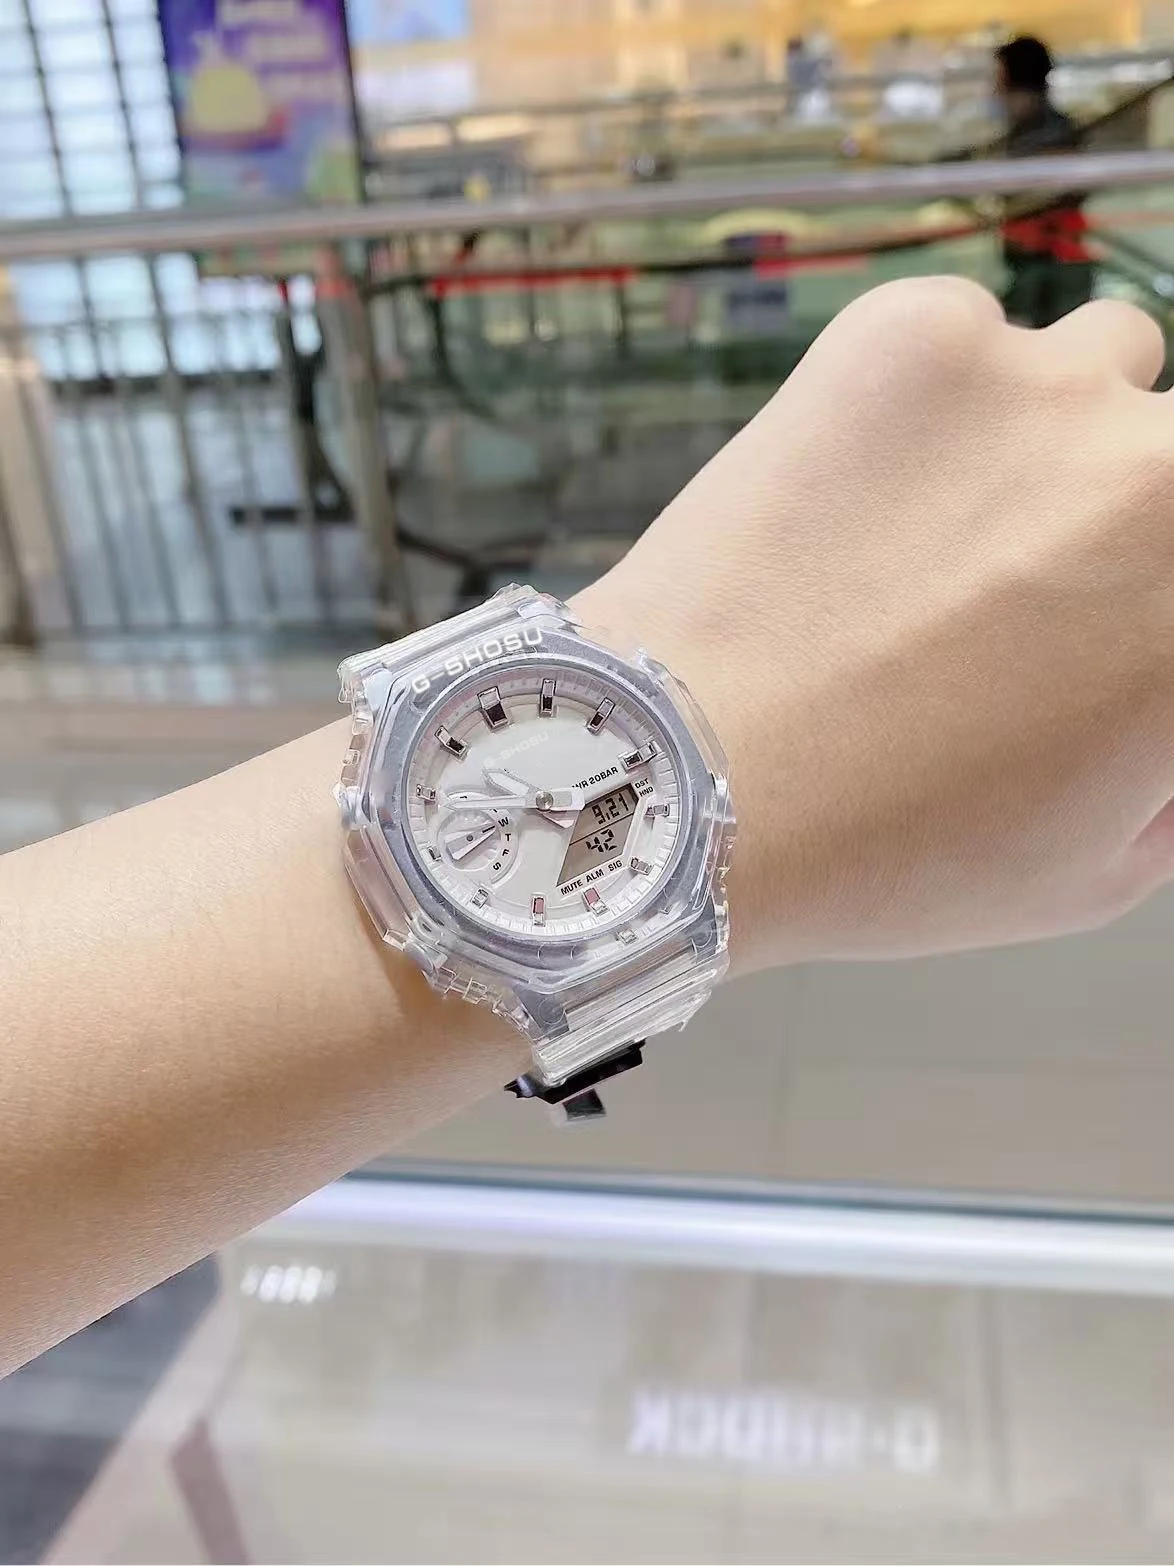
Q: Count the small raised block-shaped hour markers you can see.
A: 12